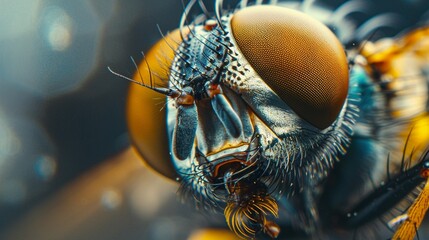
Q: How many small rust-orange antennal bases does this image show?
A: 2